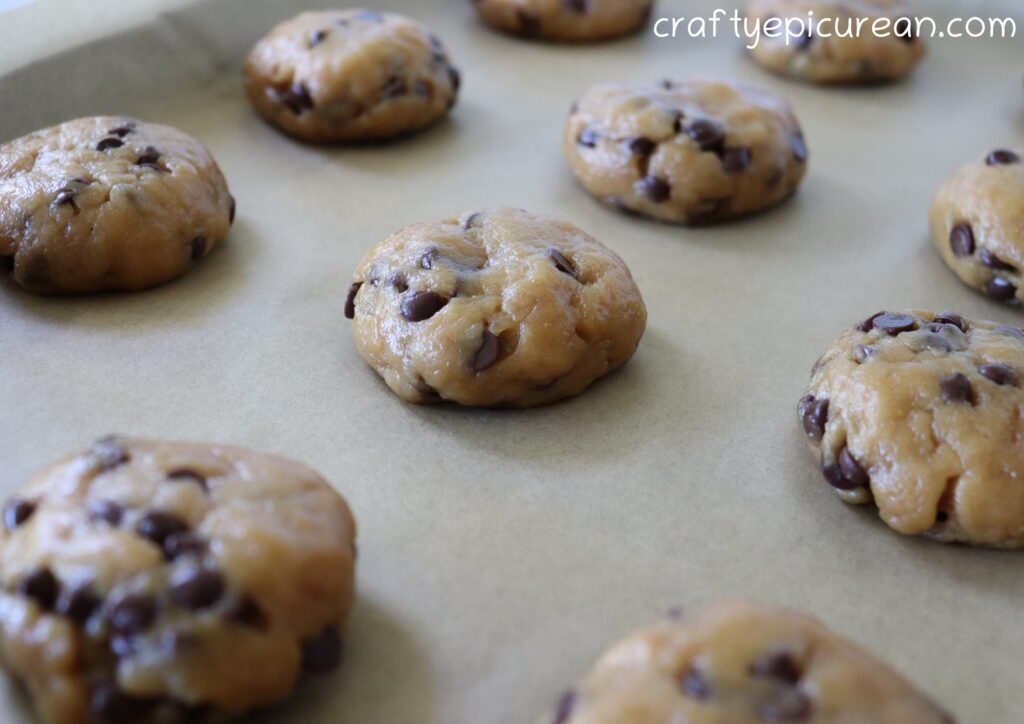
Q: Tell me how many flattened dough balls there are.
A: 10